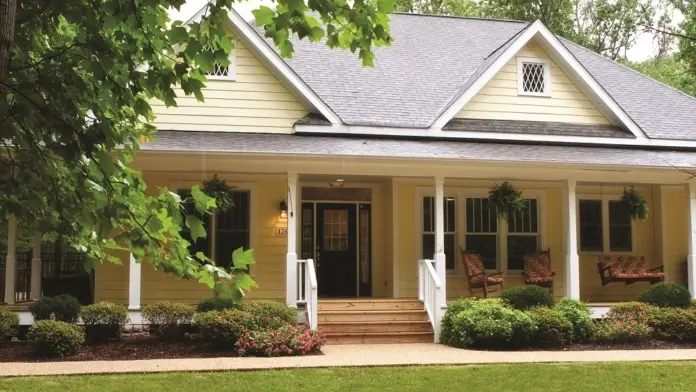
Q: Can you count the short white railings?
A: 2